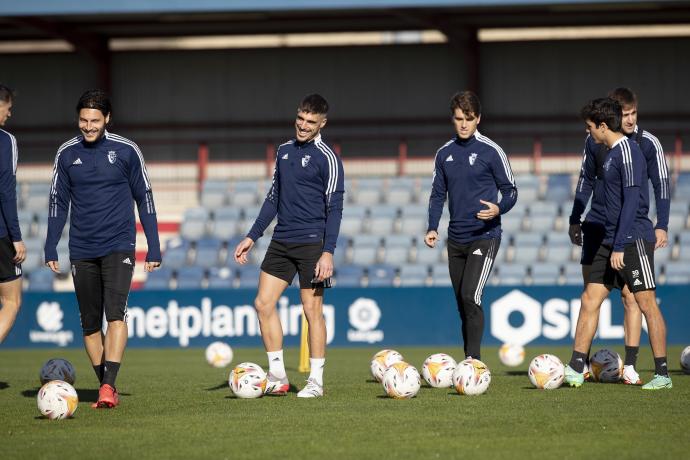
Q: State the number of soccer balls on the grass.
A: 12